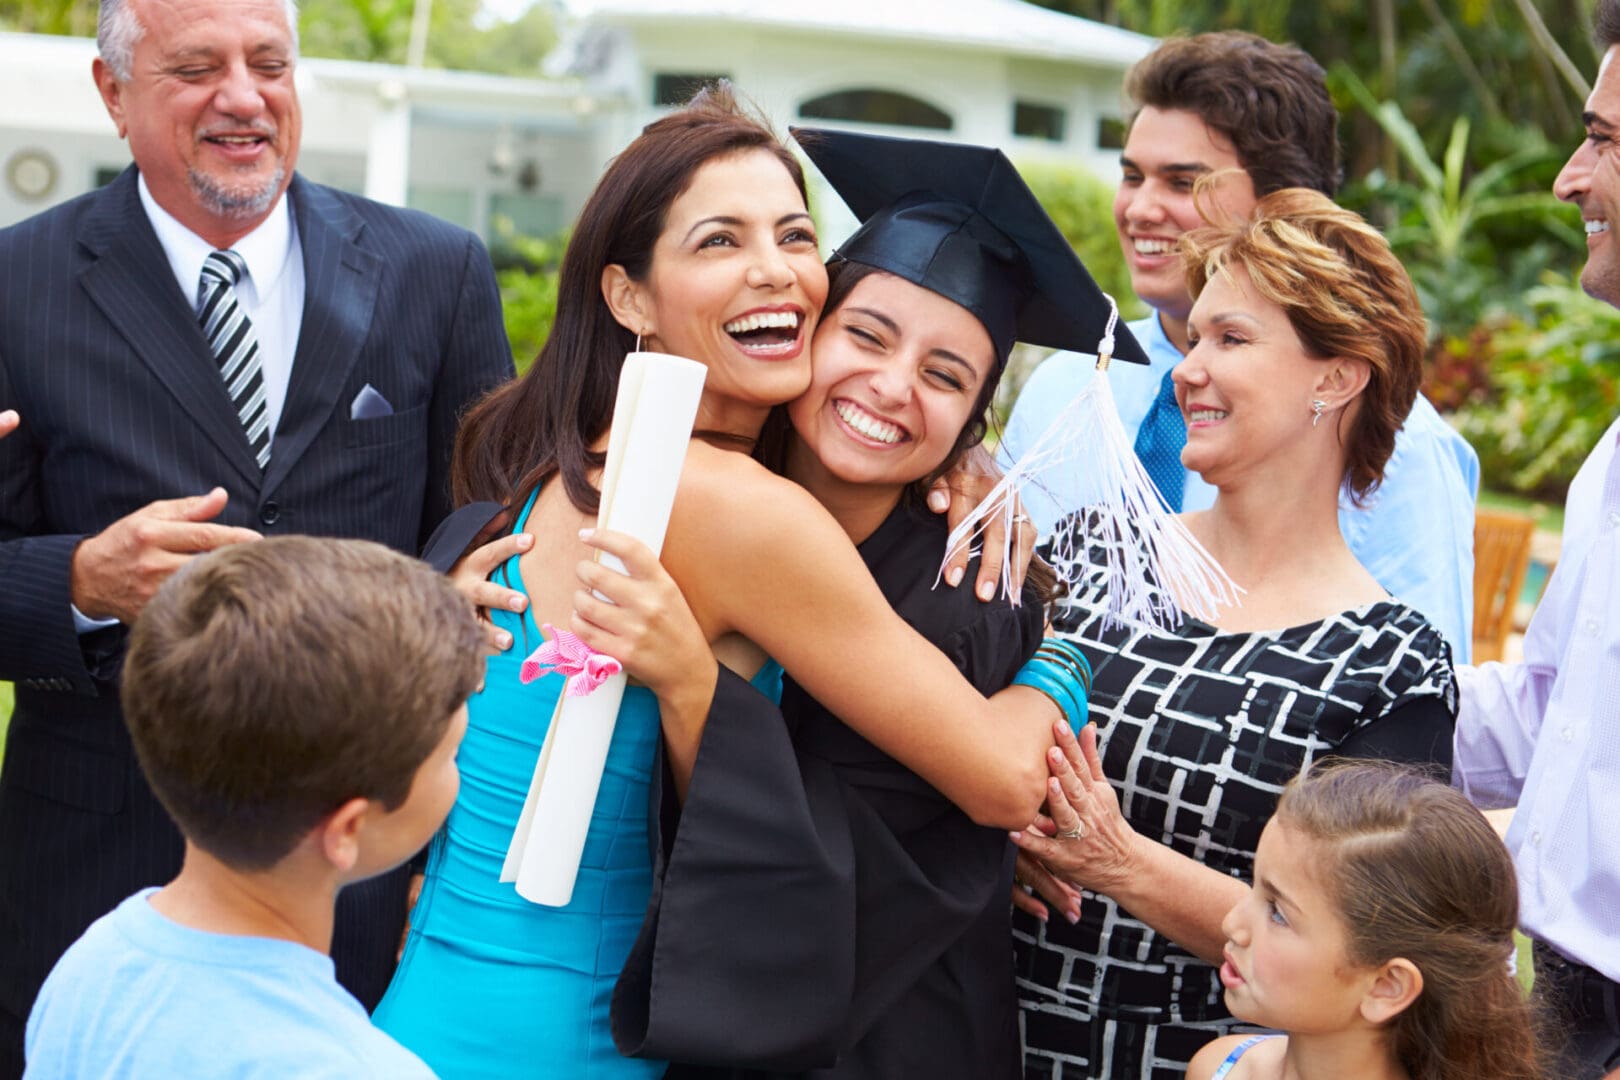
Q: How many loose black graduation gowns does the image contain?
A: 1